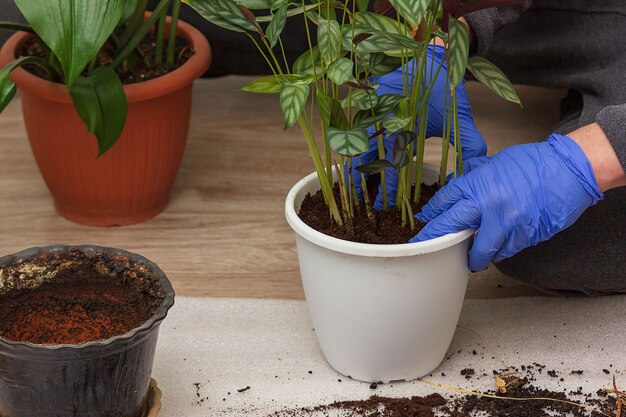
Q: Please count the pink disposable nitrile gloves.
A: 0